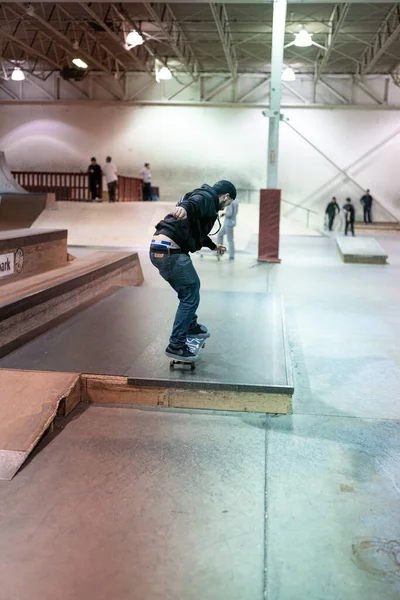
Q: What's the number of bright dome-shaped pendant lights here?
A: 5